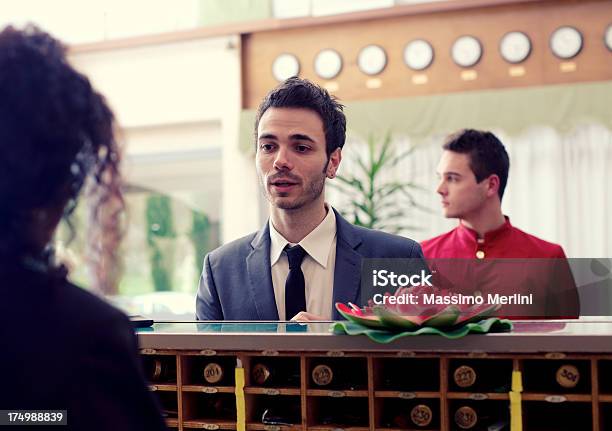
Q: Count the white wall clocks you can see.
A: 8